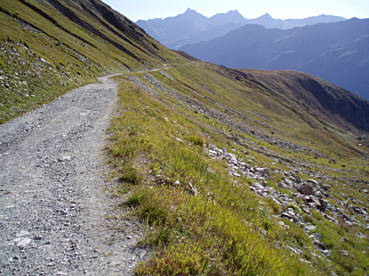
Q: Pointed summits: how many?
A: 3